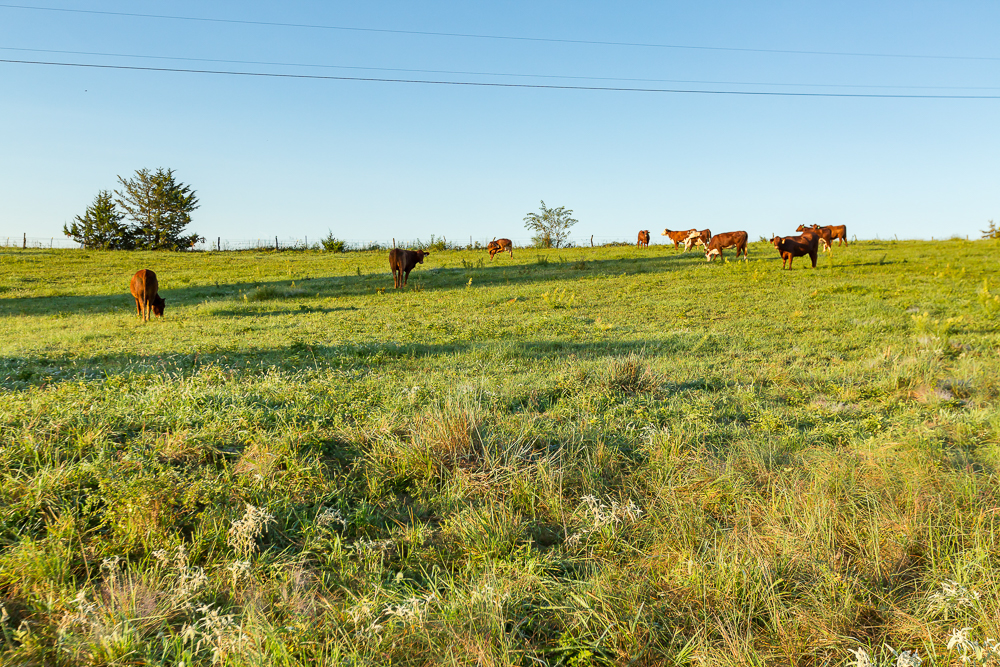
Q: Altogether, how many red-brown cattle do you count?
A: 10